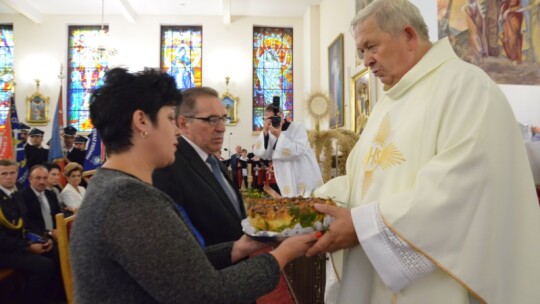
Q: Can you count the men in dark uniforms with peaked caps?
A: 4